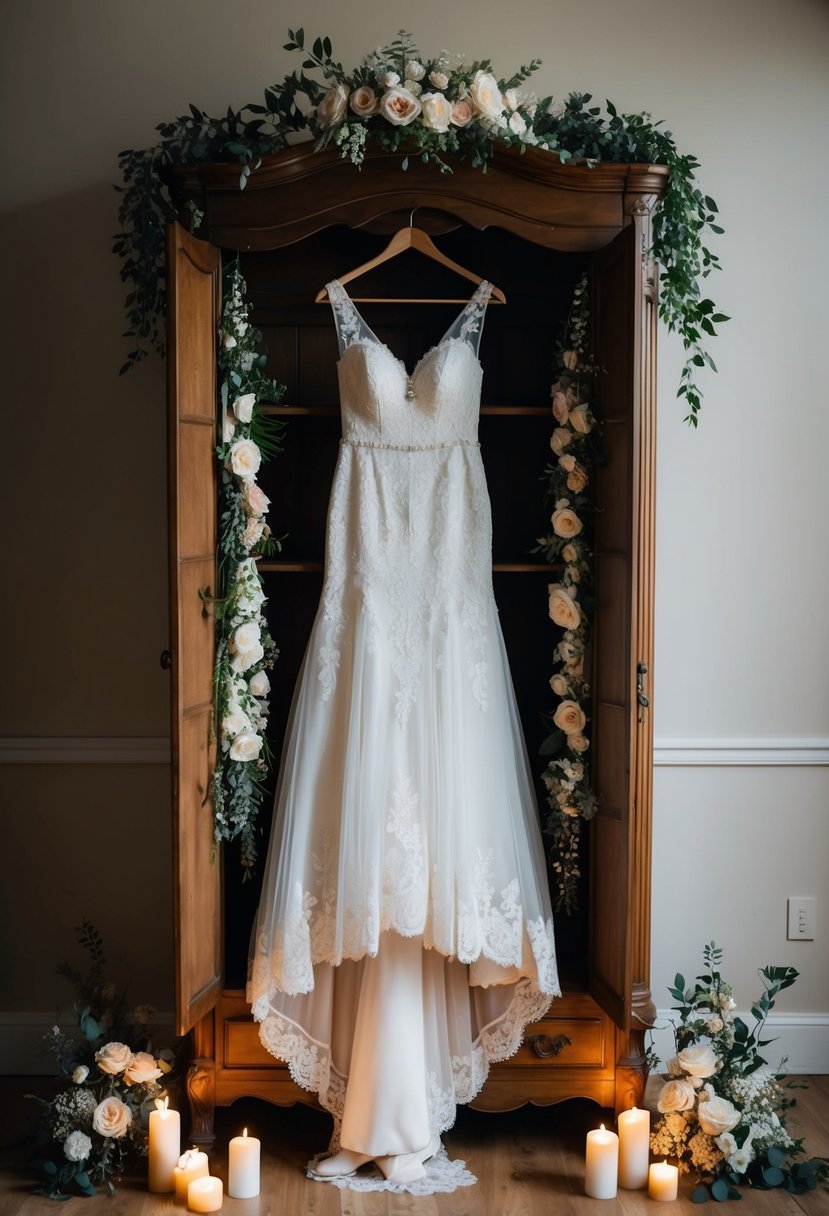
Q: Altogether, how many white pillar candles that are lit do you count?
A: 7